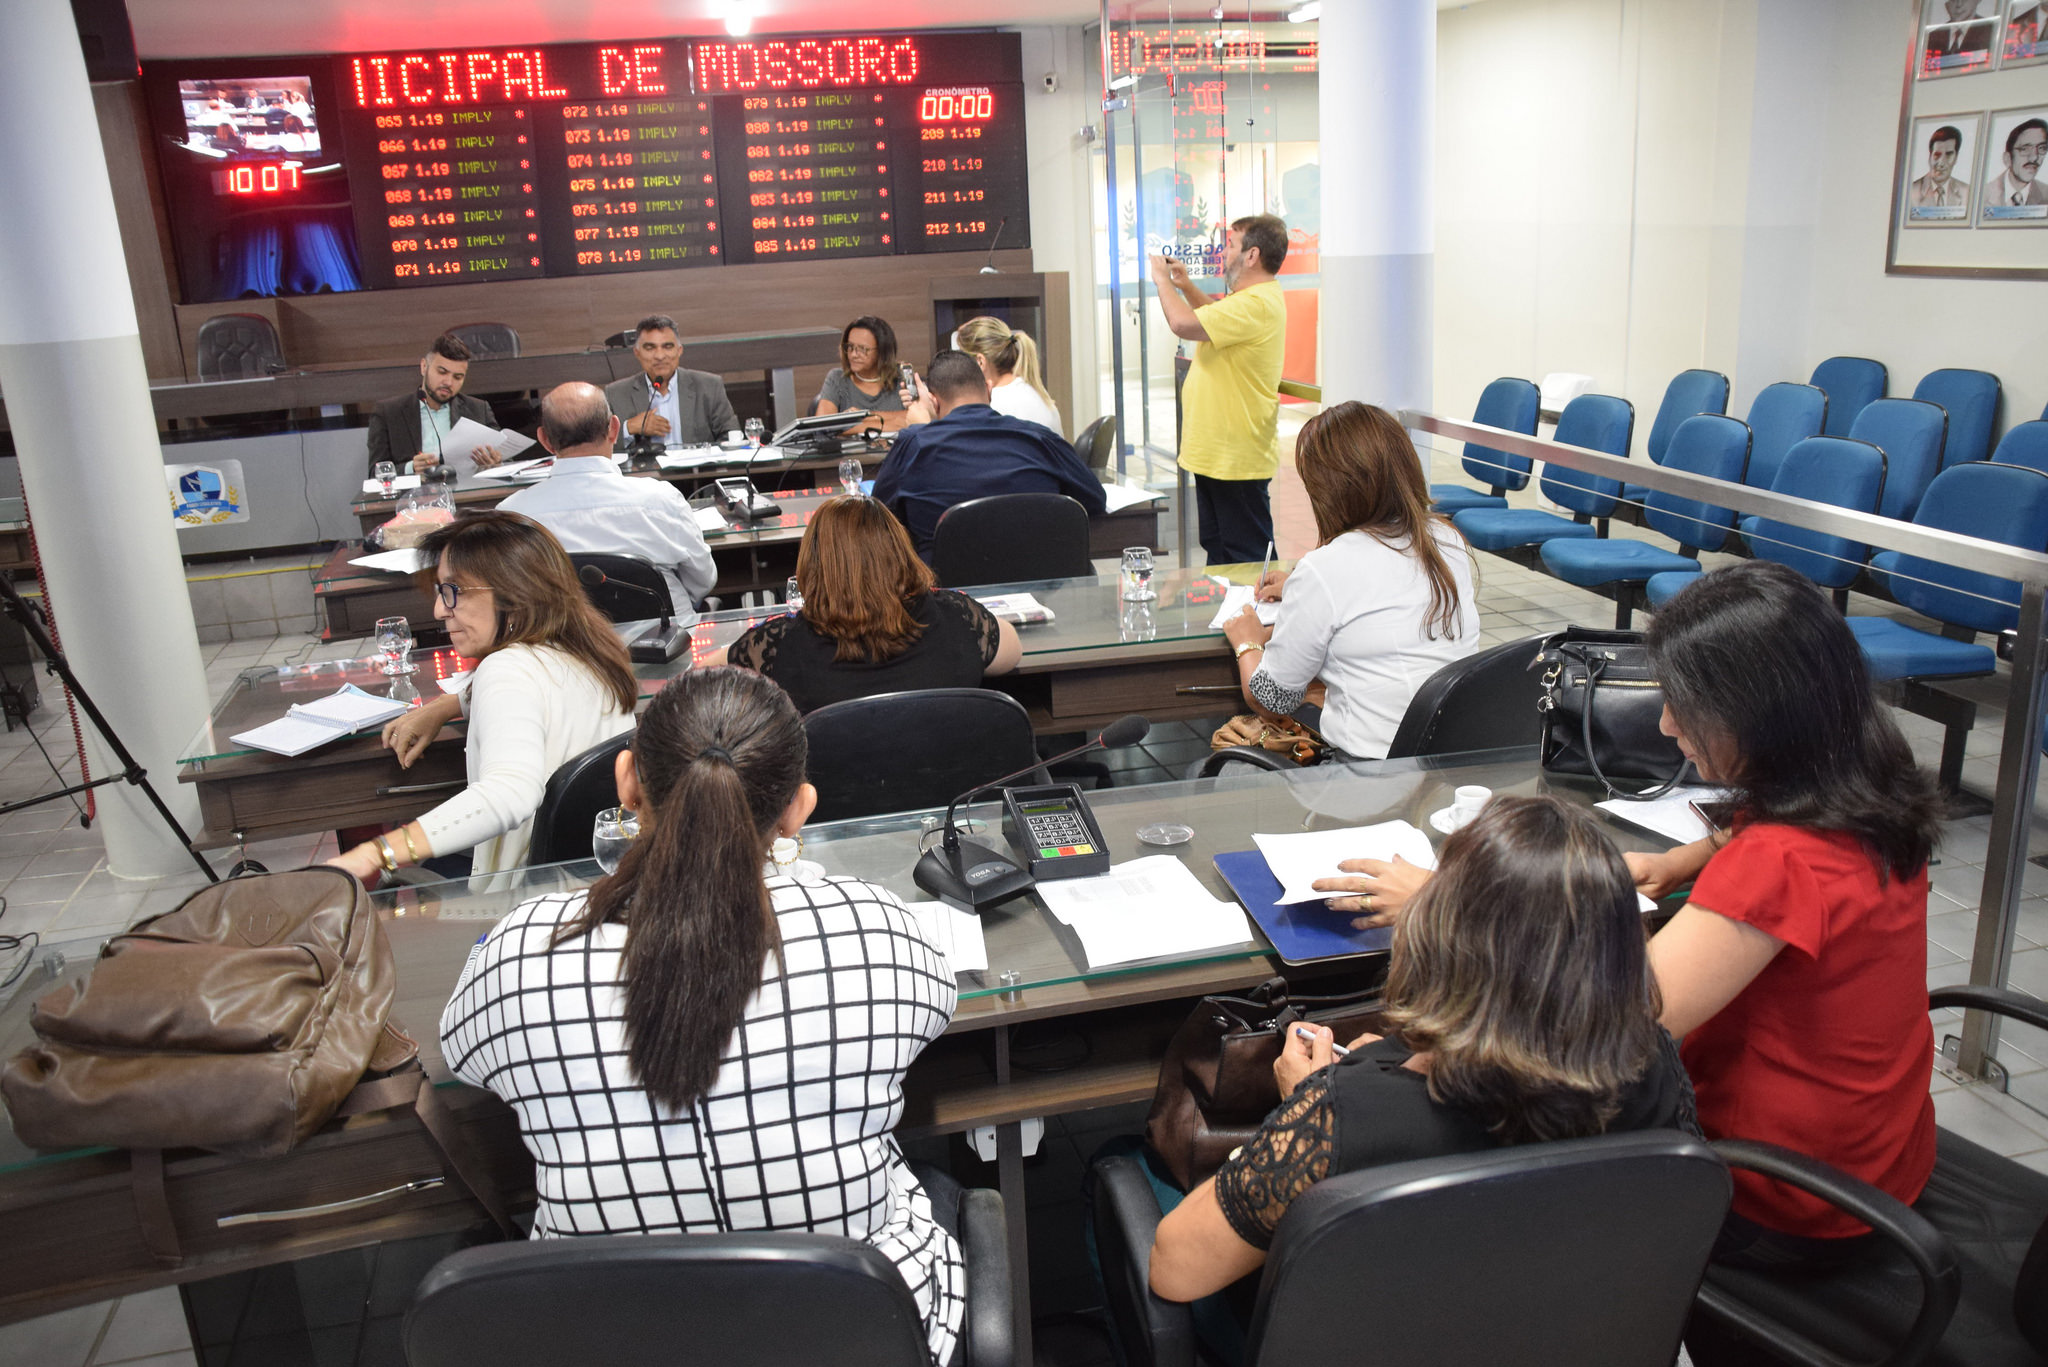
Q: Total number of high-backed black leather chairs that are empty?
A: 2